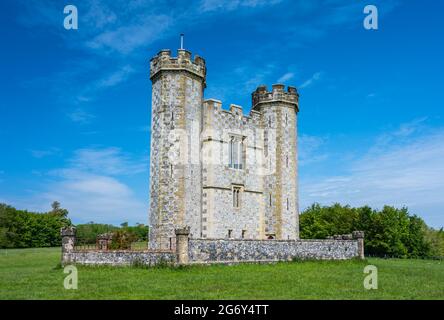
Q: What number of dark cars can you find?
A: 0